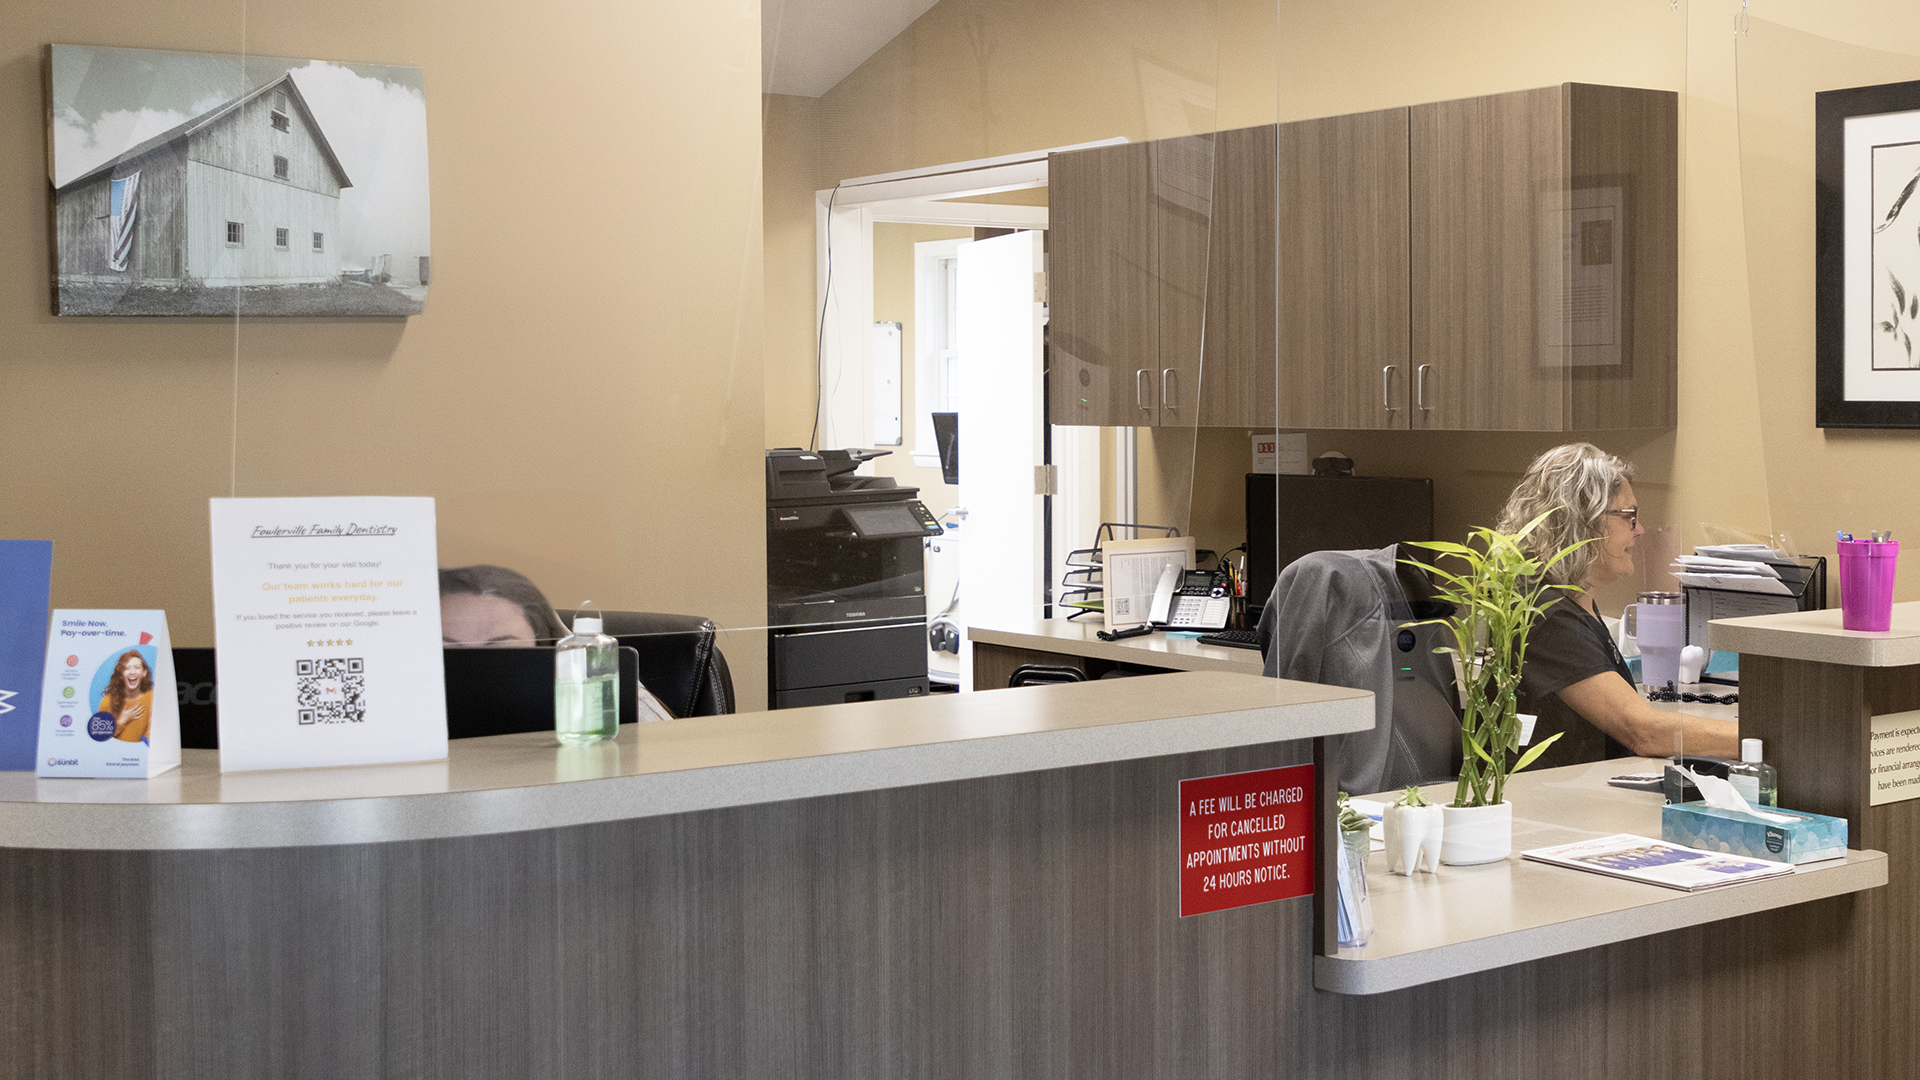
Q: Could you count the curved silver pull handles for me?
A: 4